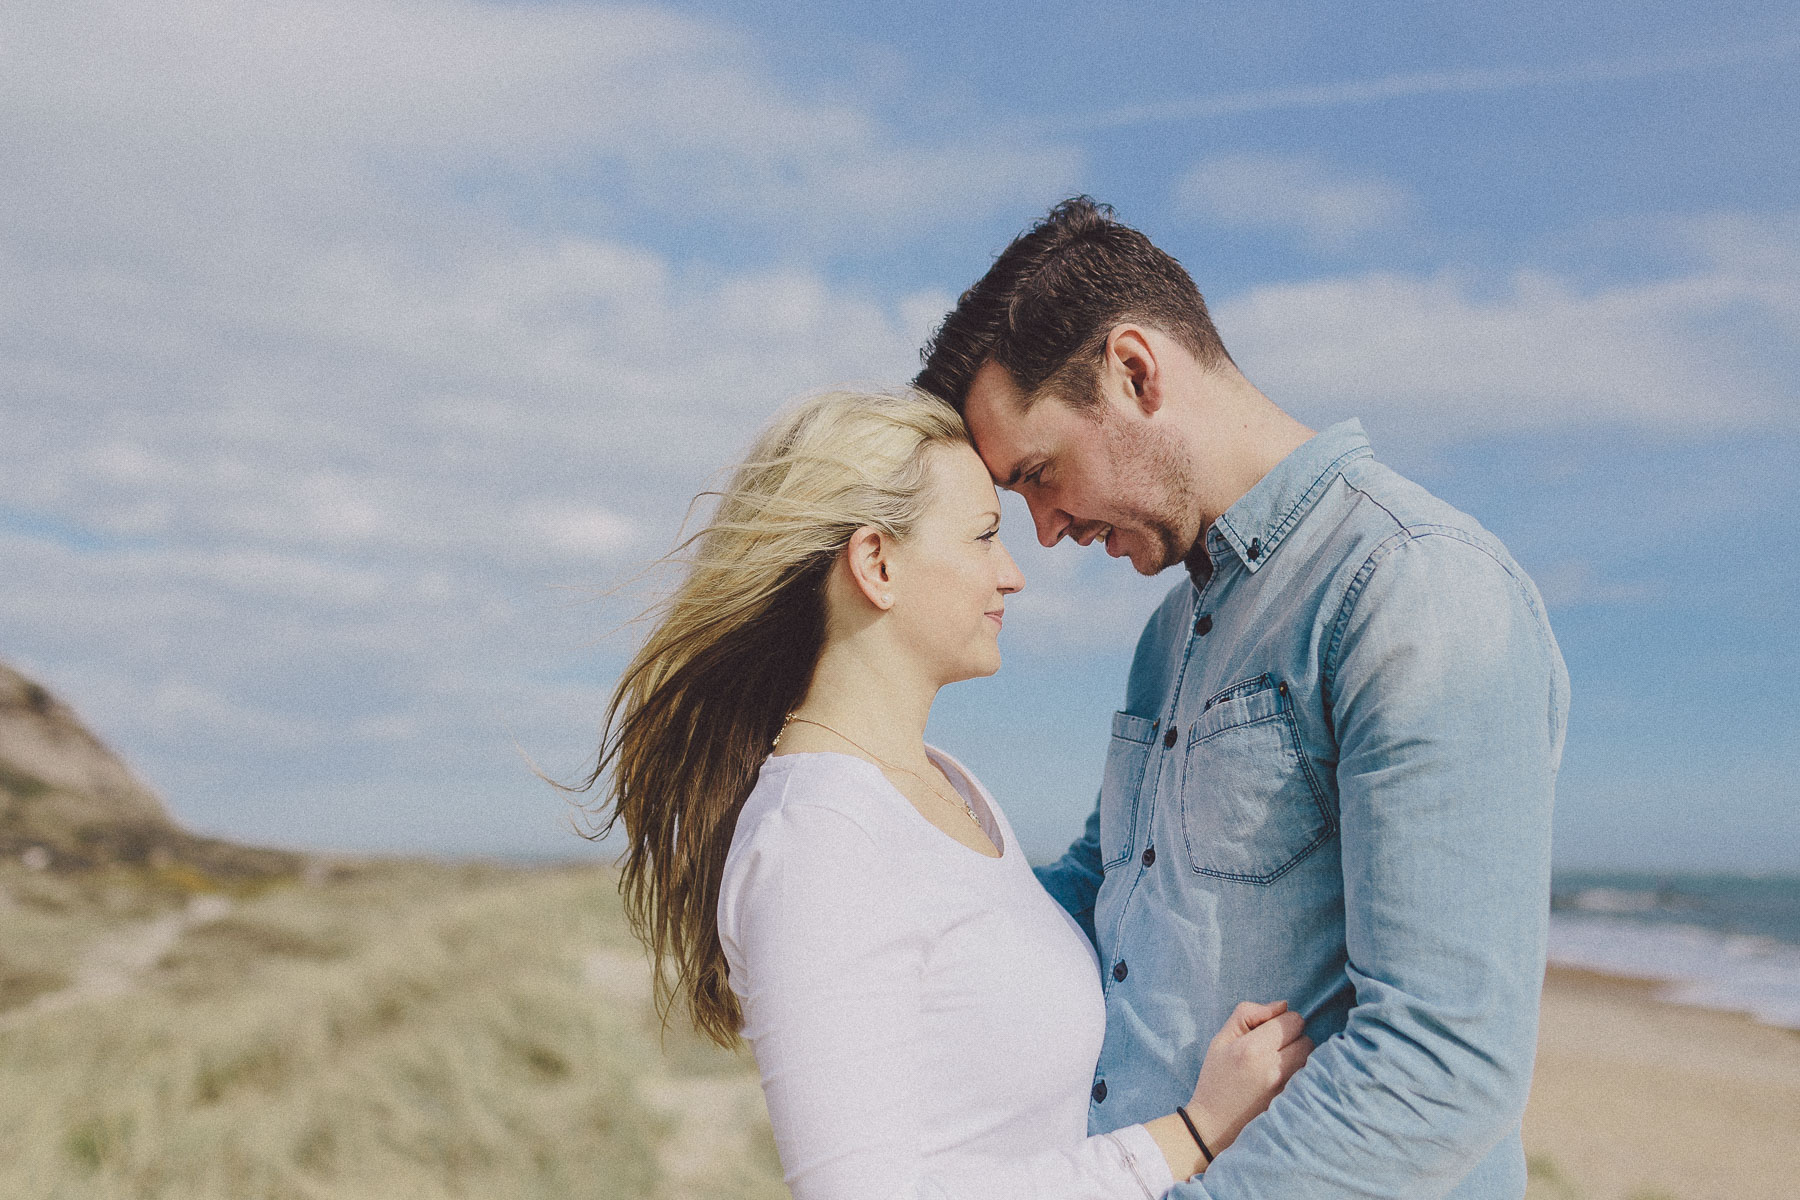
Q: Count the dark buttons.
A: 6